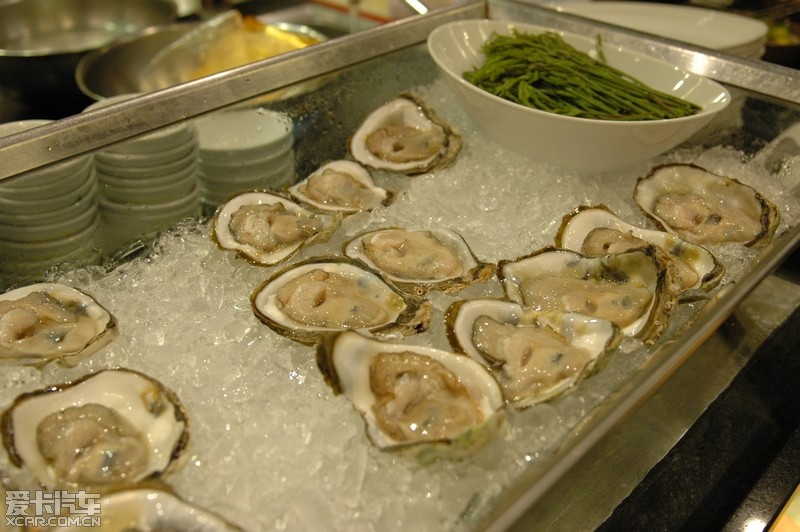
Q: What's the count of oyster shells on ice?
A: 13